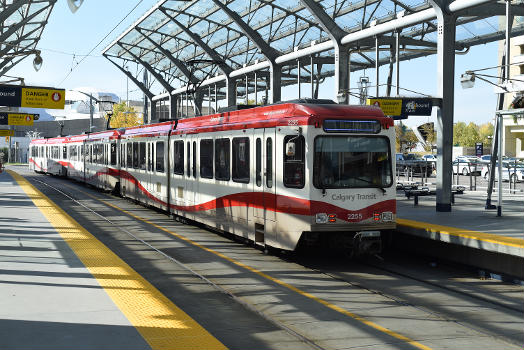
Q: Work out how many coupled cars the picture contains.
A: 3